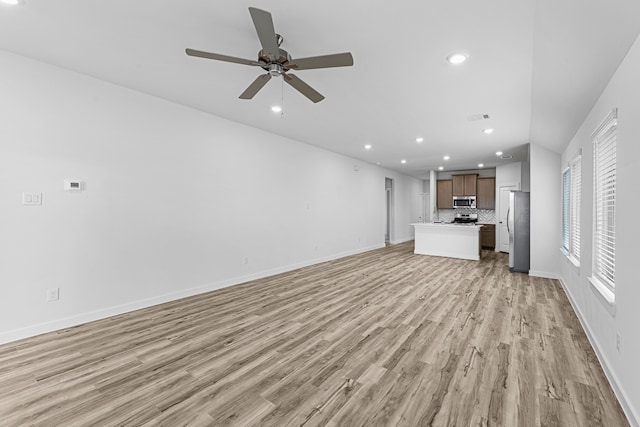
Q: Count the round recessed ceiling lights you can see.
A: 11